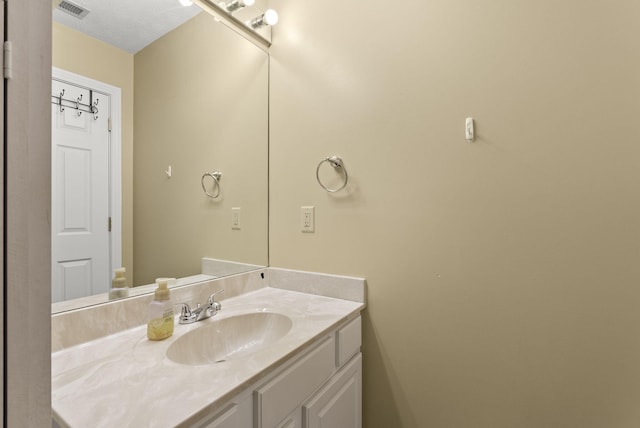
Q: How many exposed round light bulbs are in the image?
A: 2